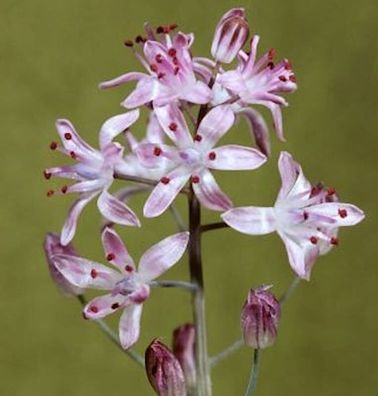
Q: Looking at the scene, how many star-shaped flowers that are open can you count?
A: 6